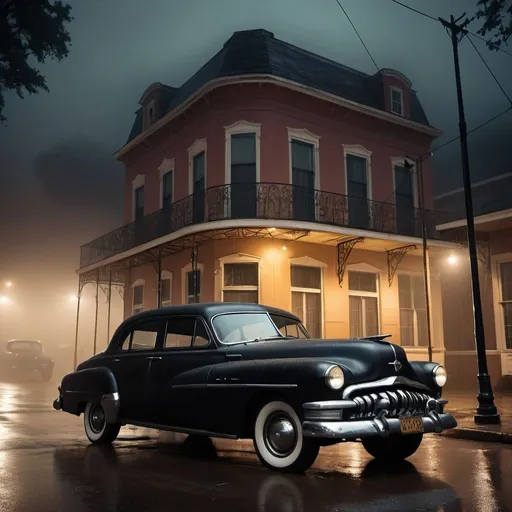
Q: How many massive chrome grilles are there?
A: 1